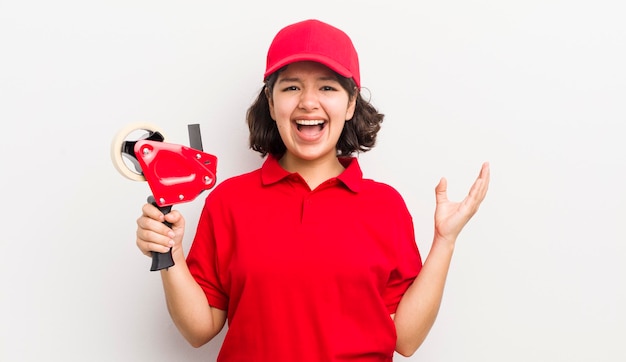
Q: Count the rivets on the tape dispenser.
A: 5